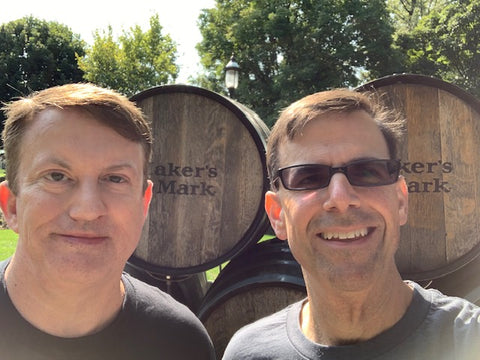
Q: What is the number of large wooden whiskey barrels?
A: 3